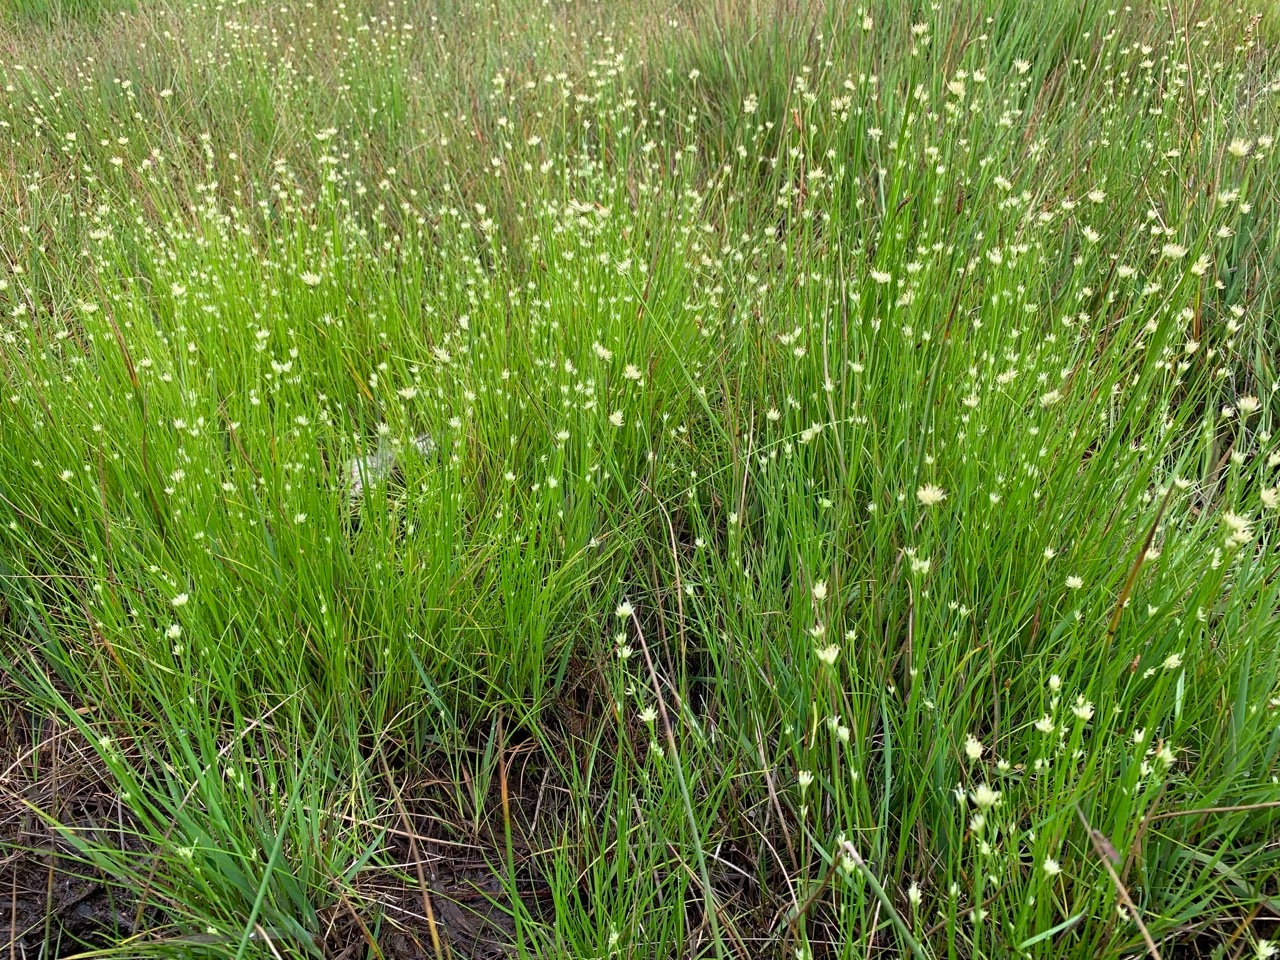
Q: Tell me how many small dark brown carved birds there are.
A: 0